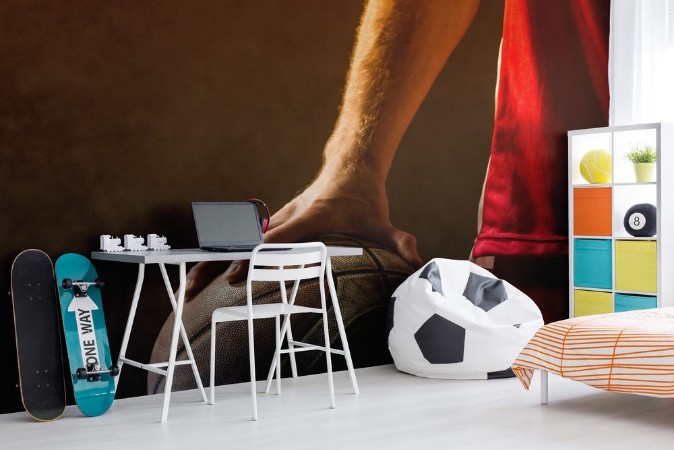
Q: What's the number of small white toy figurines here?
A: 3